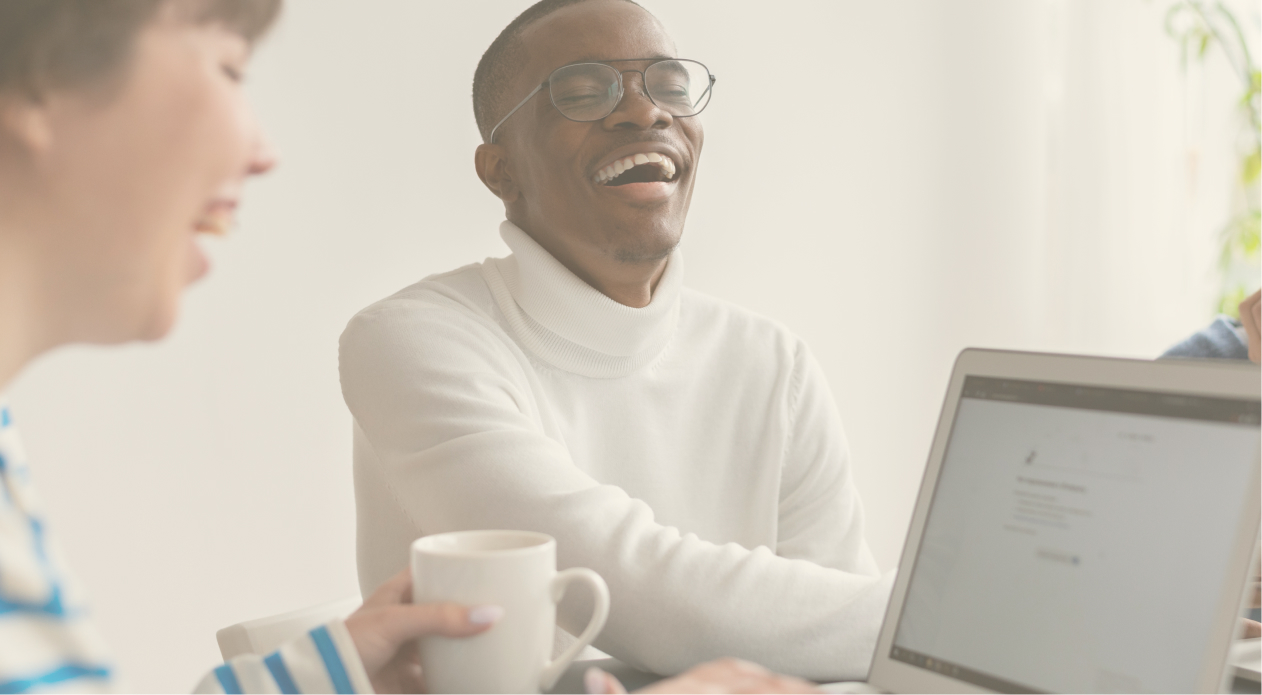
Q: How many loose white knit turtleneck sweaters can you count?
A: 1